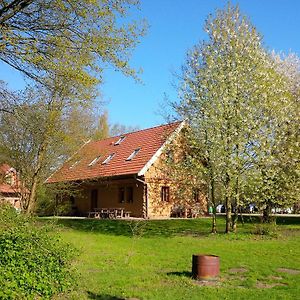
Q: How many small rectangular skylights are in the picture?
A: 5